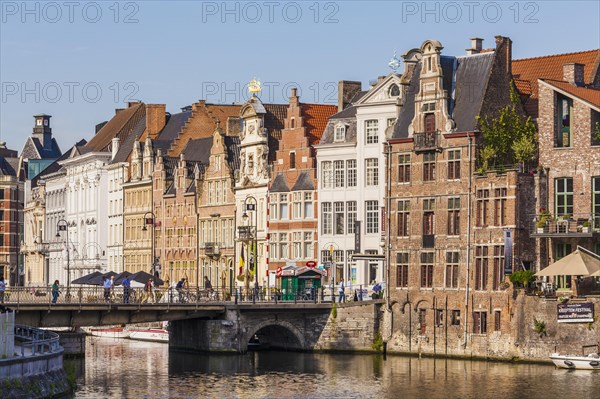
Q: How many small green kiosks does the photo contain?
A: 1